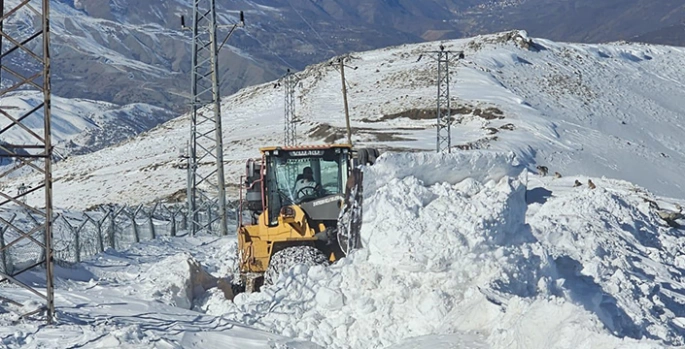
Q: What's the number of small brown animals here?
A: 4